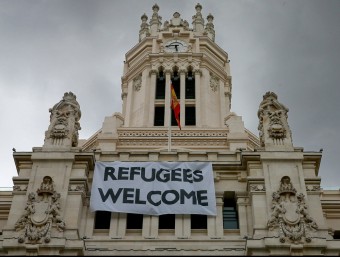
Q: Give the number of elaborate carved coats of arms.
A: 2